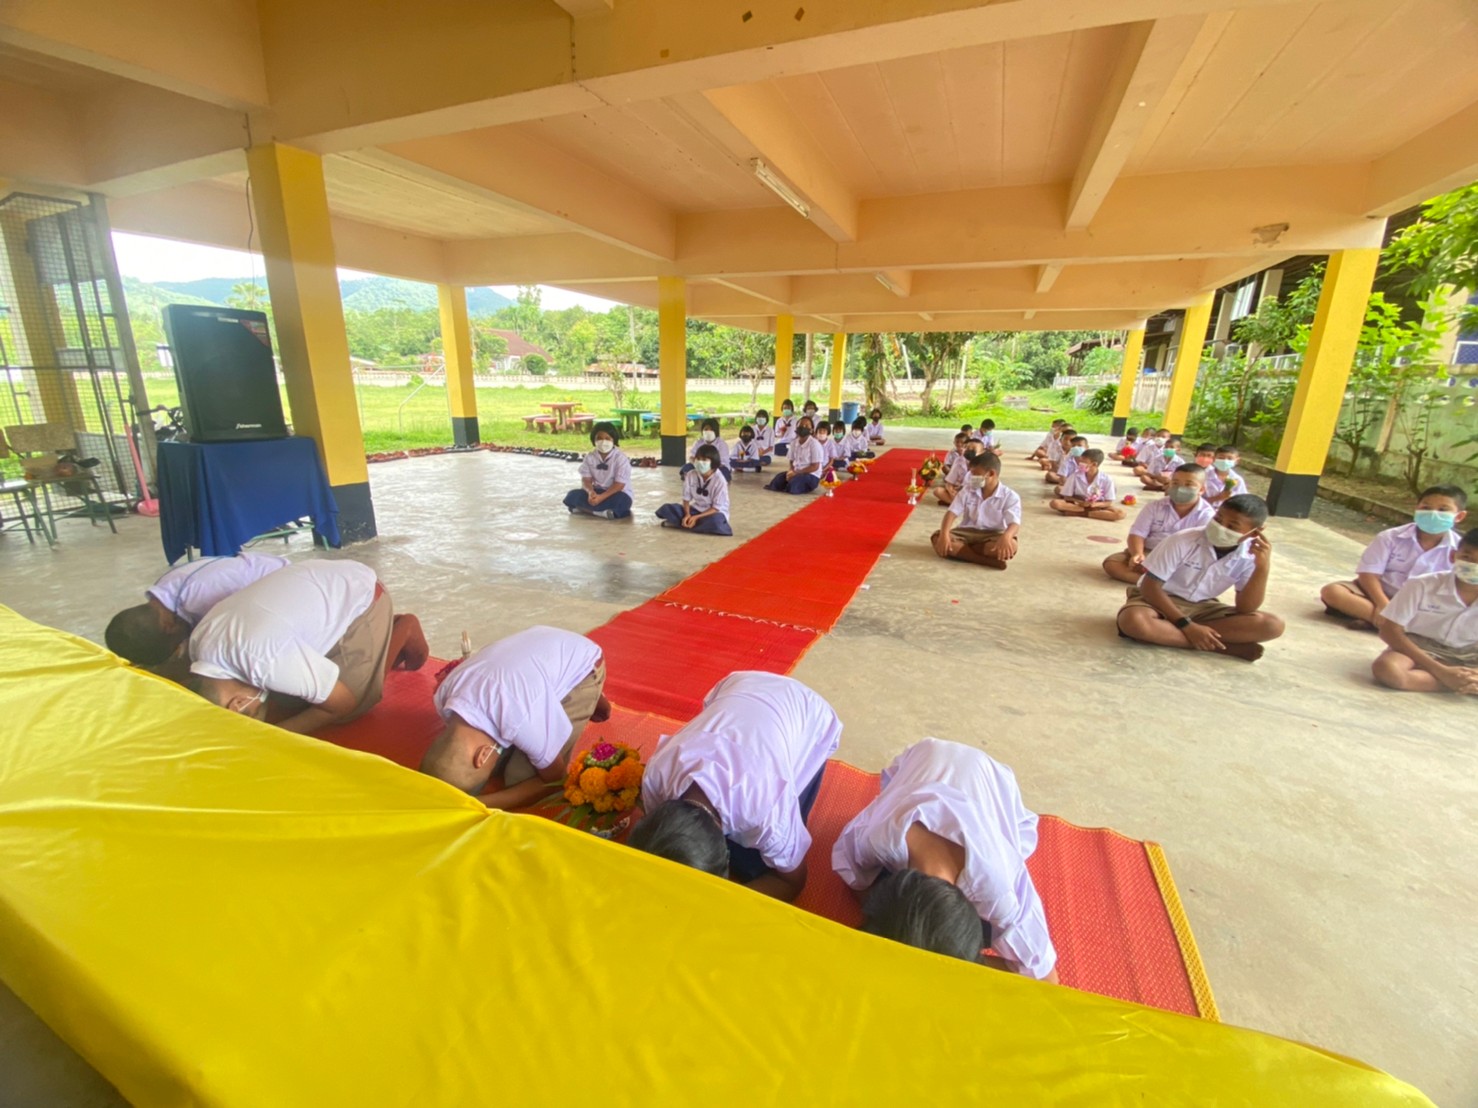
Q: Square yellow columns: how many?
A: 9